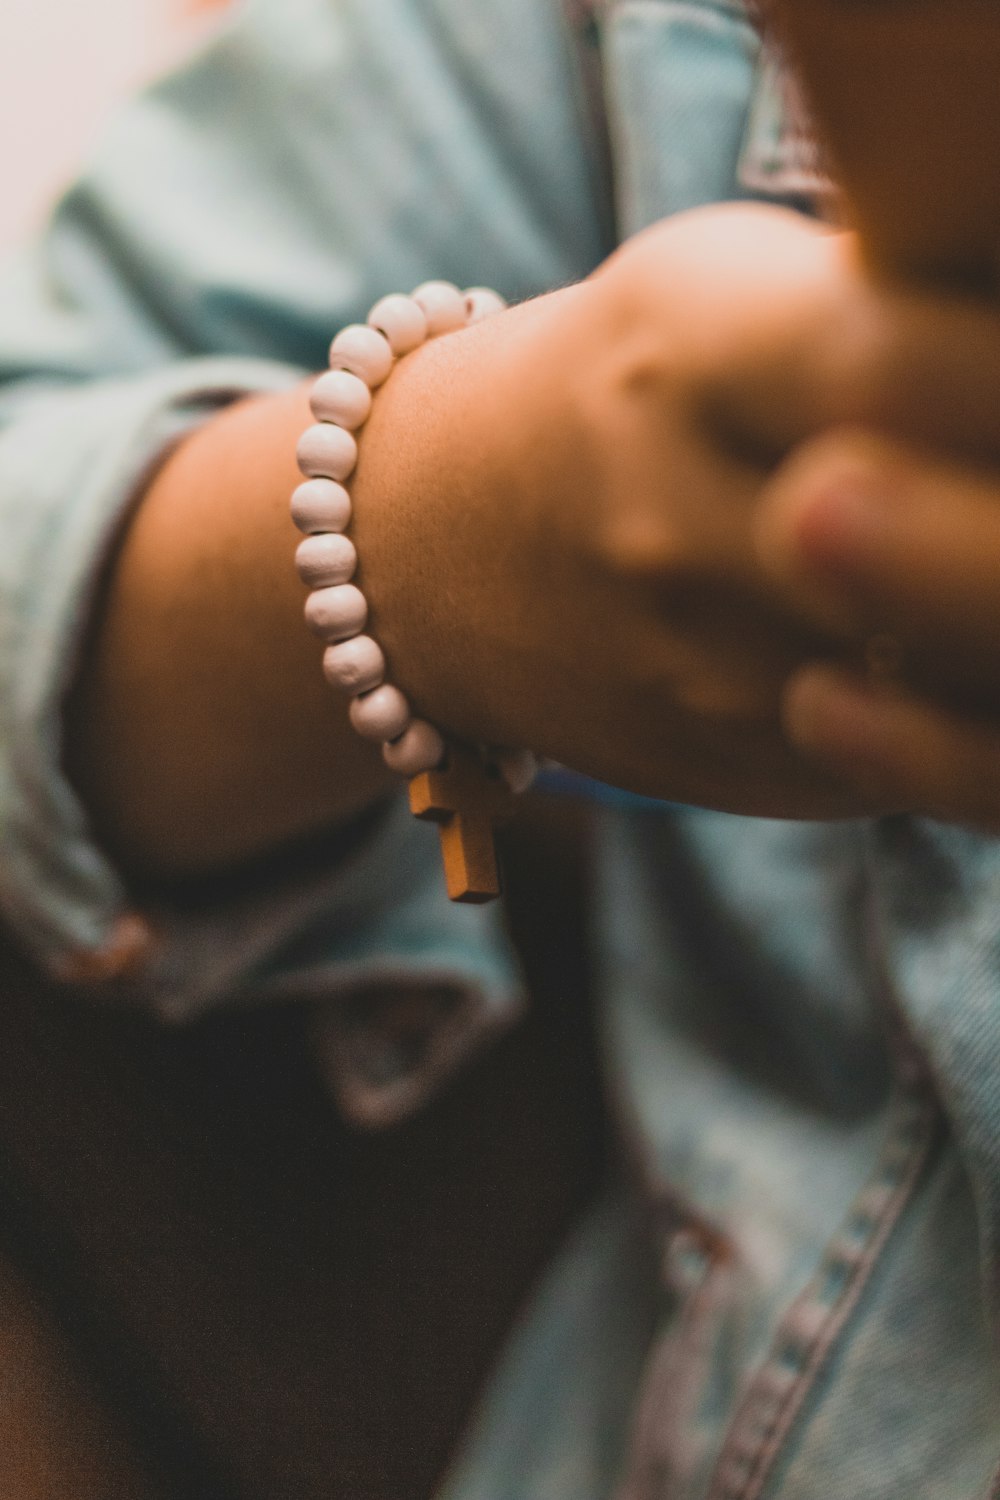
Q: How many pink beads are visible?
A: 13